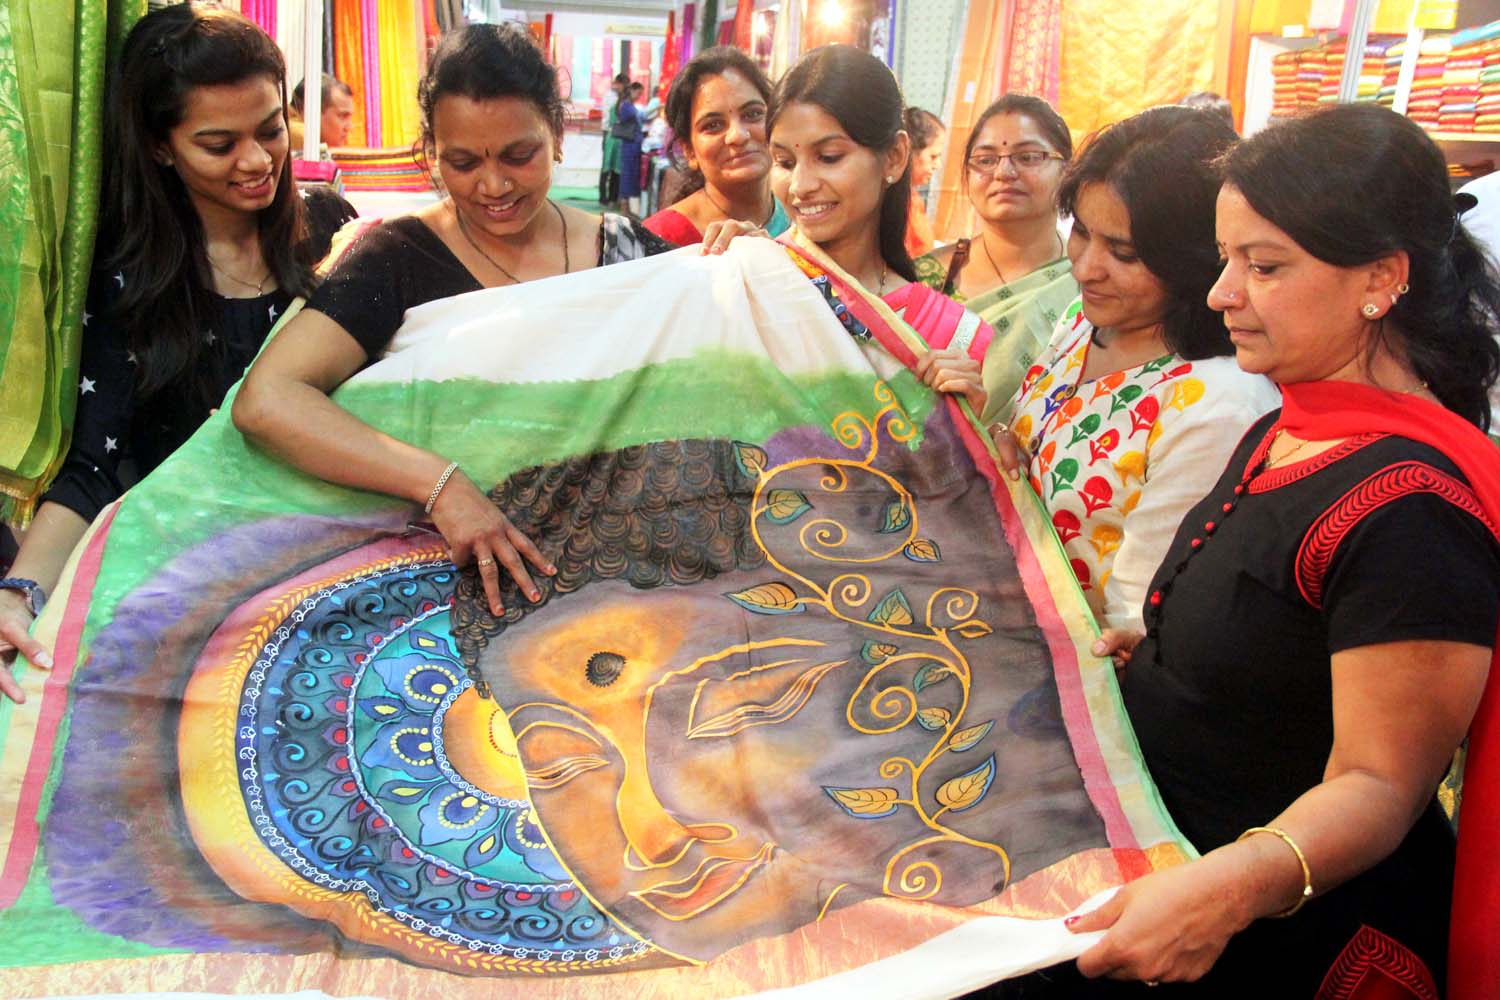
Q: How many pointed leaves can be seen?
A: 13